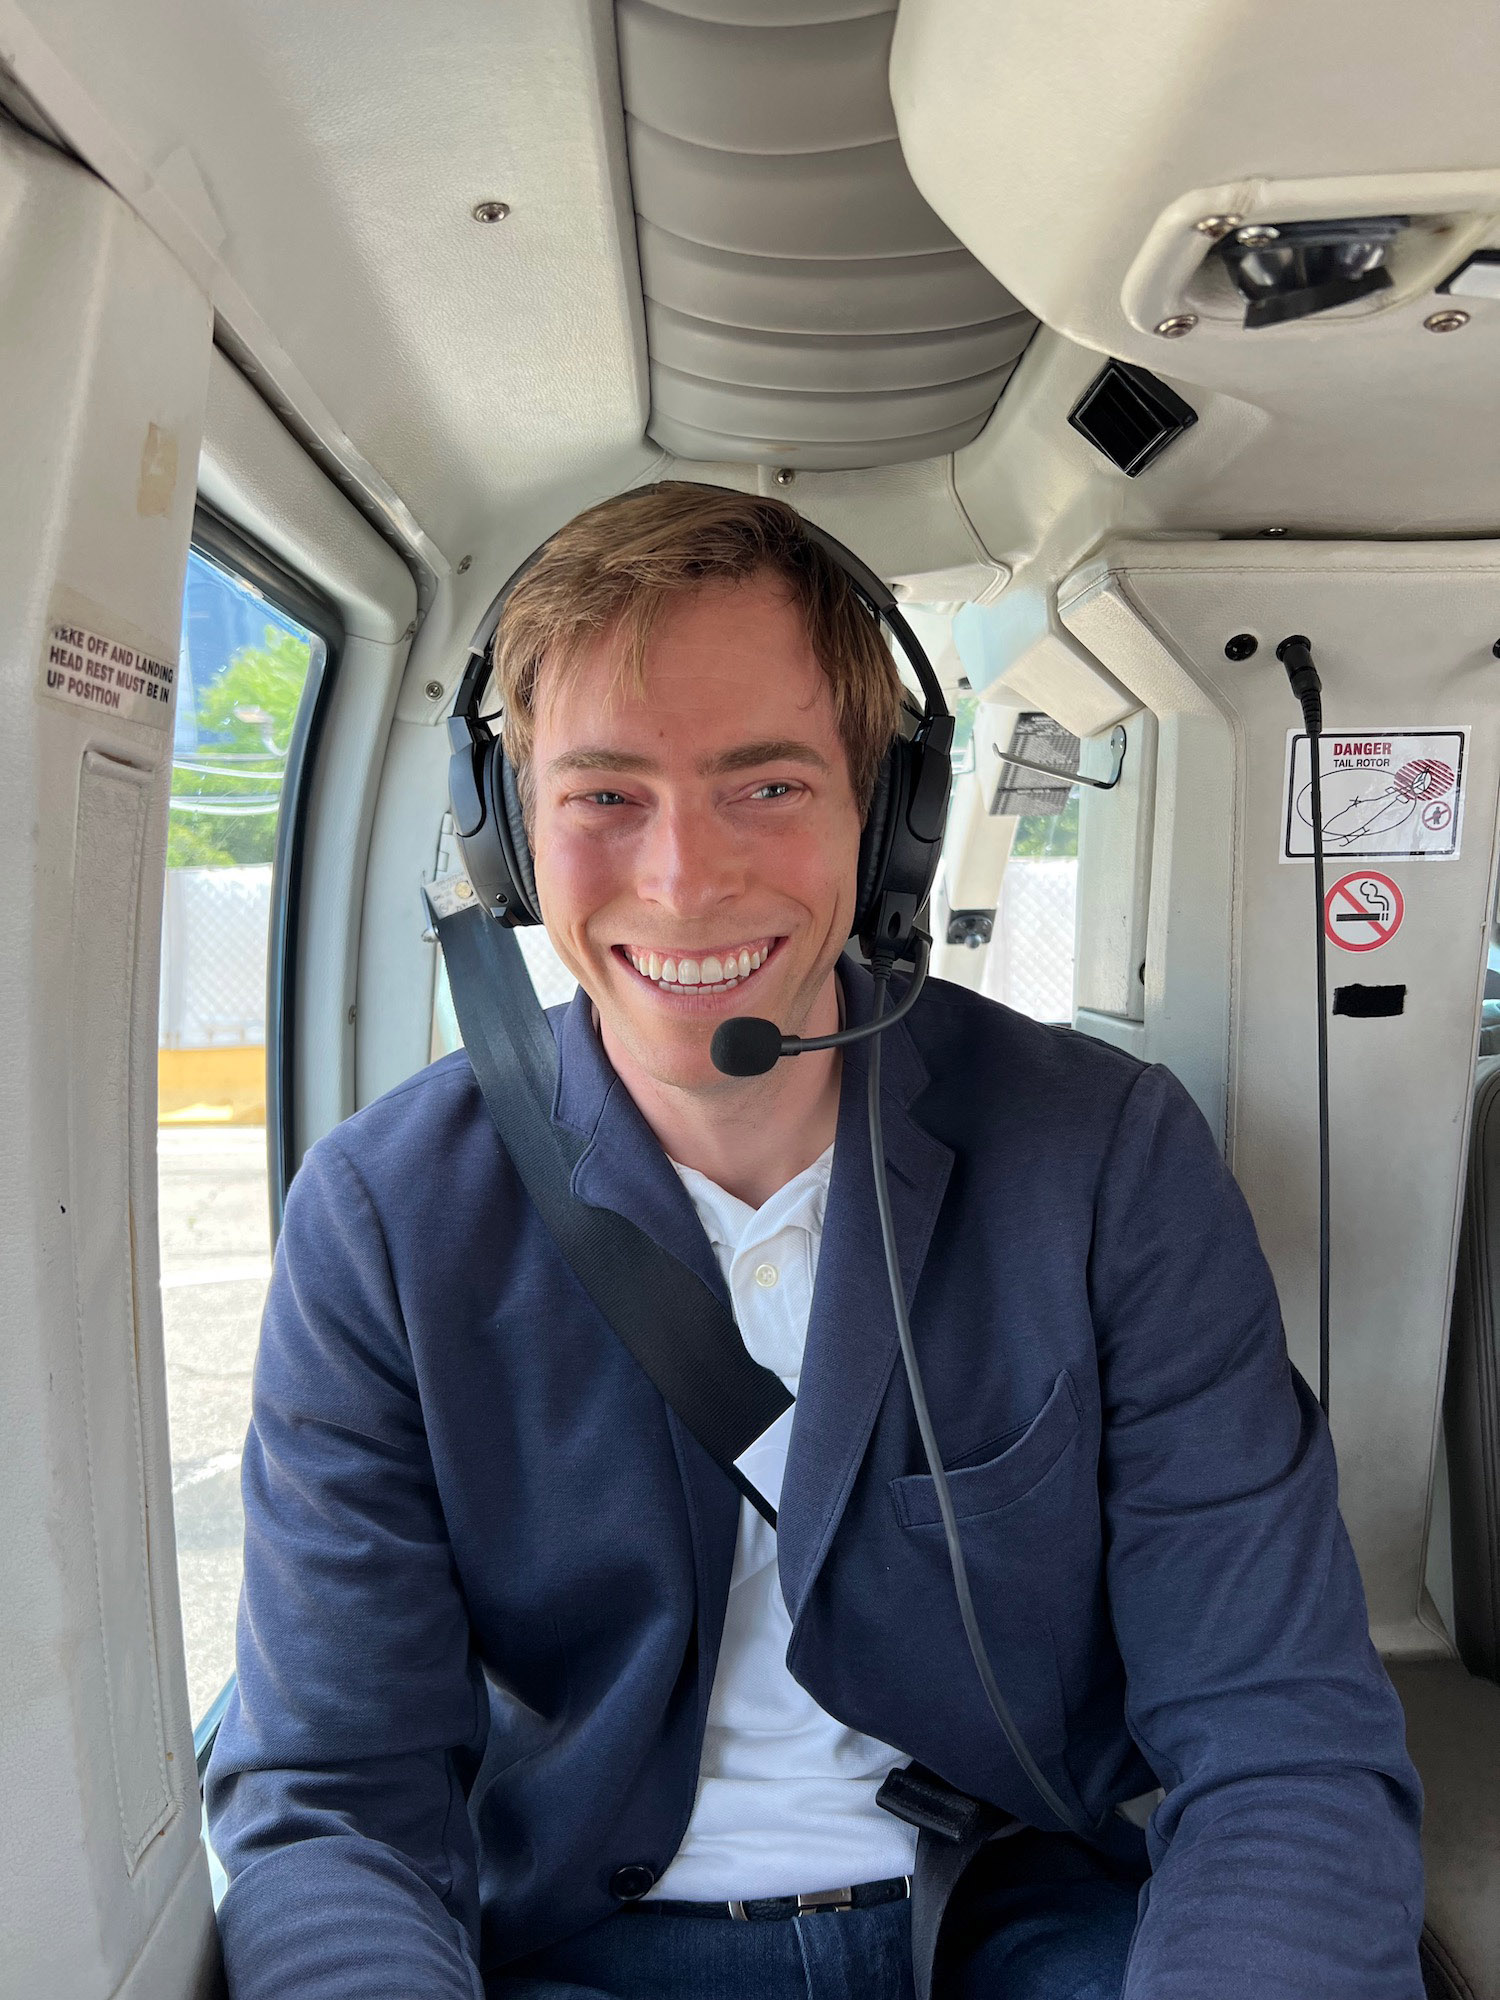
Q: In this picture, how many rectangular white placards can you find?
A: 2